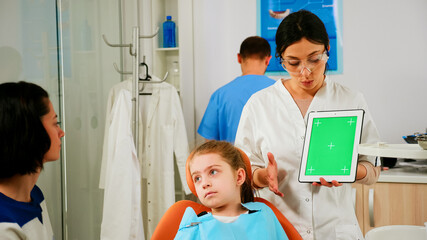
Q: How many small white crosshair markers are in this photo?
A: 5